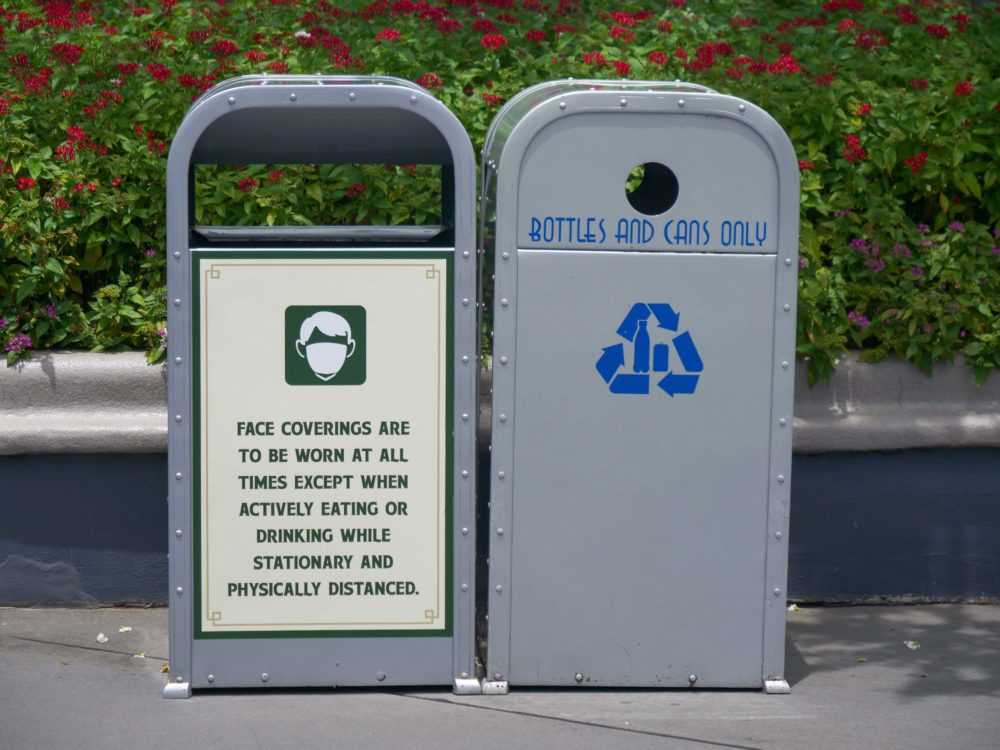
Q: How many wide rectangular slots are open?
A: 1